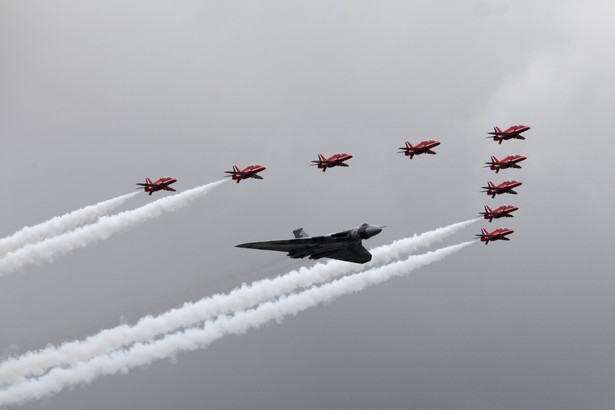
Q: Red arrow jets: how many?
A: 9